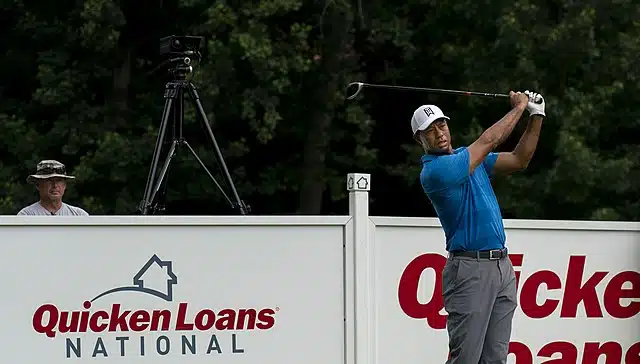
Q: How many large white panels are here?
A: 2